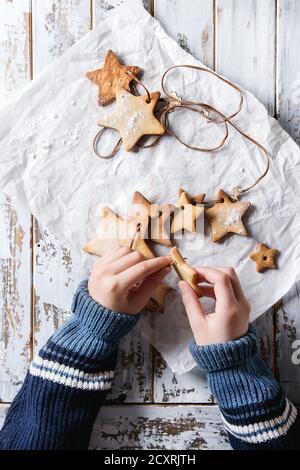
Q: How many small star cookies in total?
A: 1